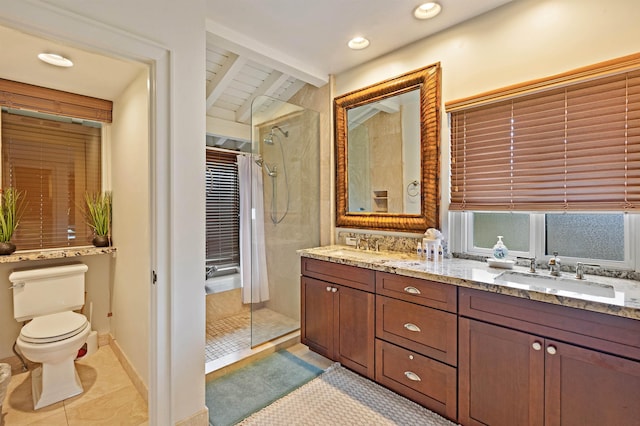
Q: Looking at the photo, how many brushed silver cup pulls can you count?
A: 3